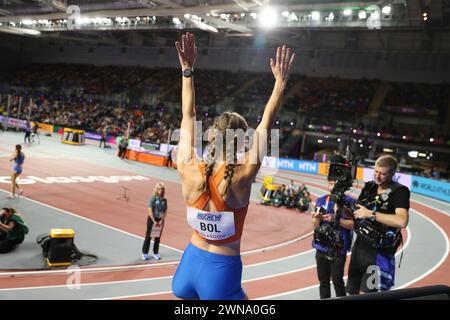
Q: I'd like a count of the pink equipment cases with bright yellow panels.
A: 0